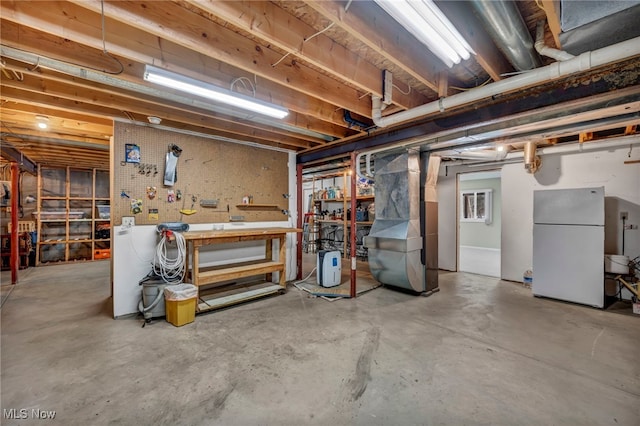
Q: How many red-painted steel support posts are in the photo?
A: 3